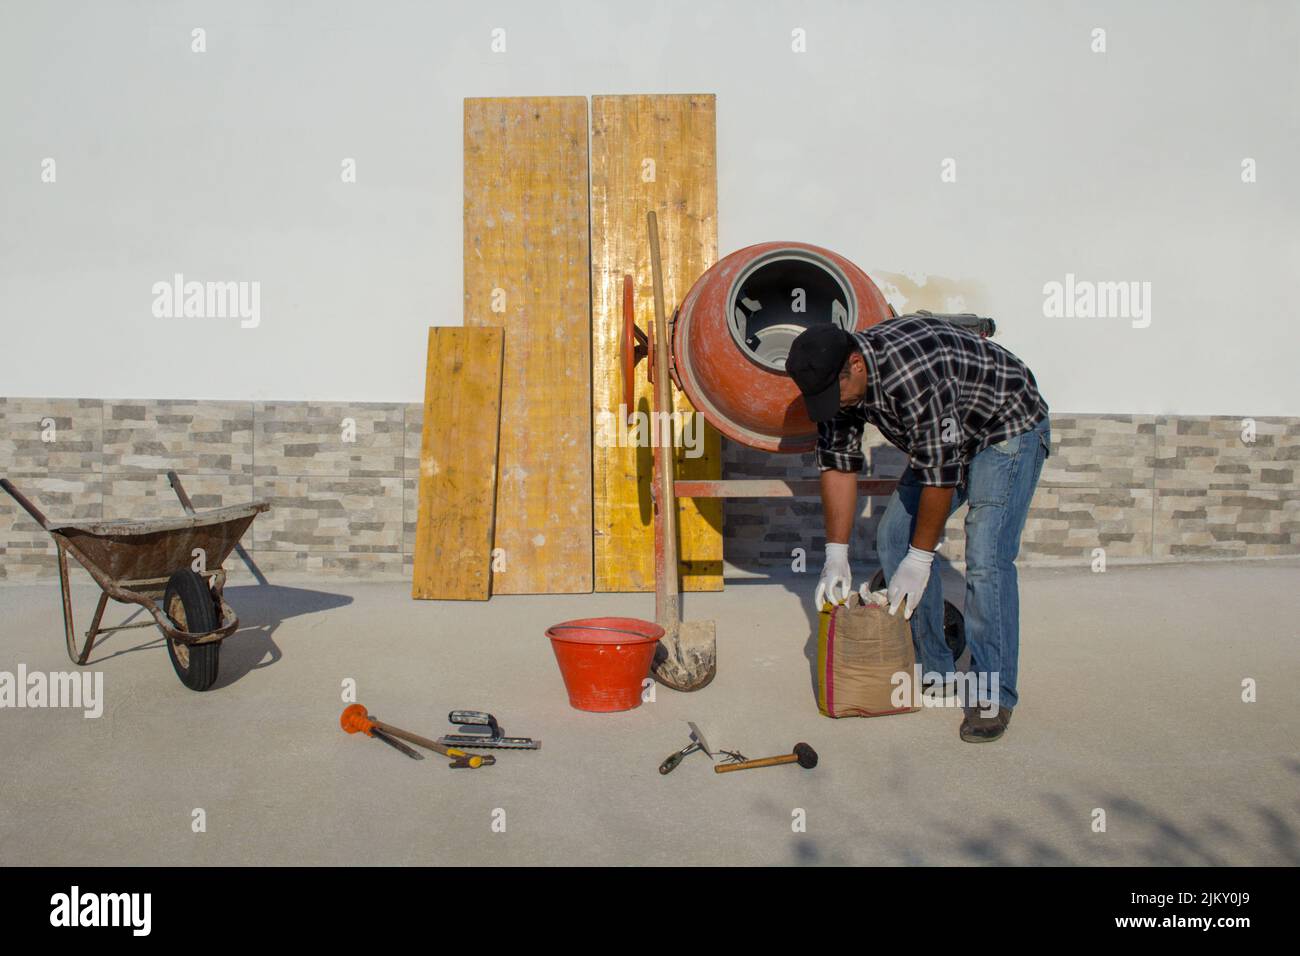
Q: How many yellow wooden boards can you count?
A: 3